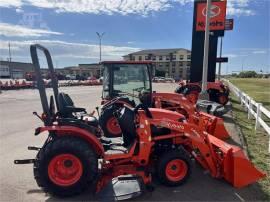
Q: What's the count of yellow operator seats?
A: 0